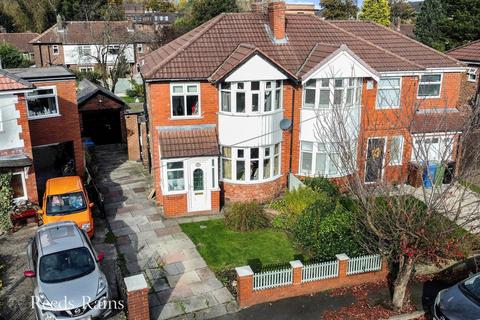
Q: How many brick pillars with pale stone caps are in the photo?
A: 4